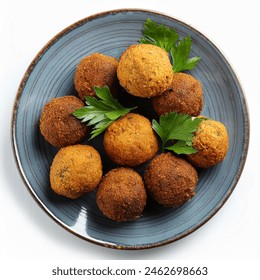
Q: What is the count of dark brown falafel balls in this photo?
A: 5